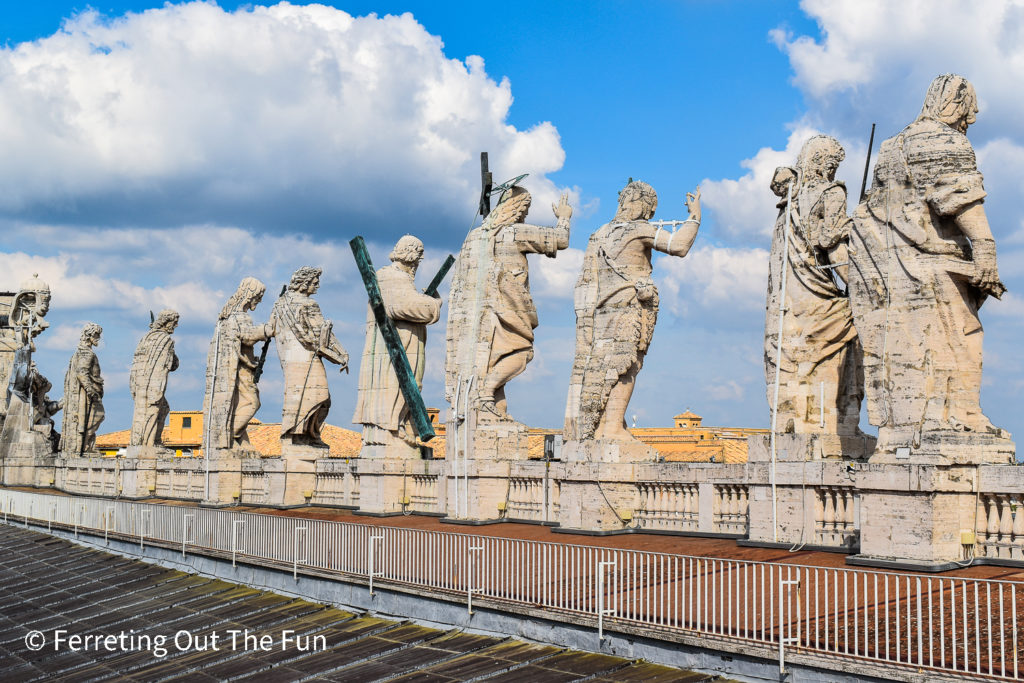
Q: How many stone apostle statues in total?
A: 9